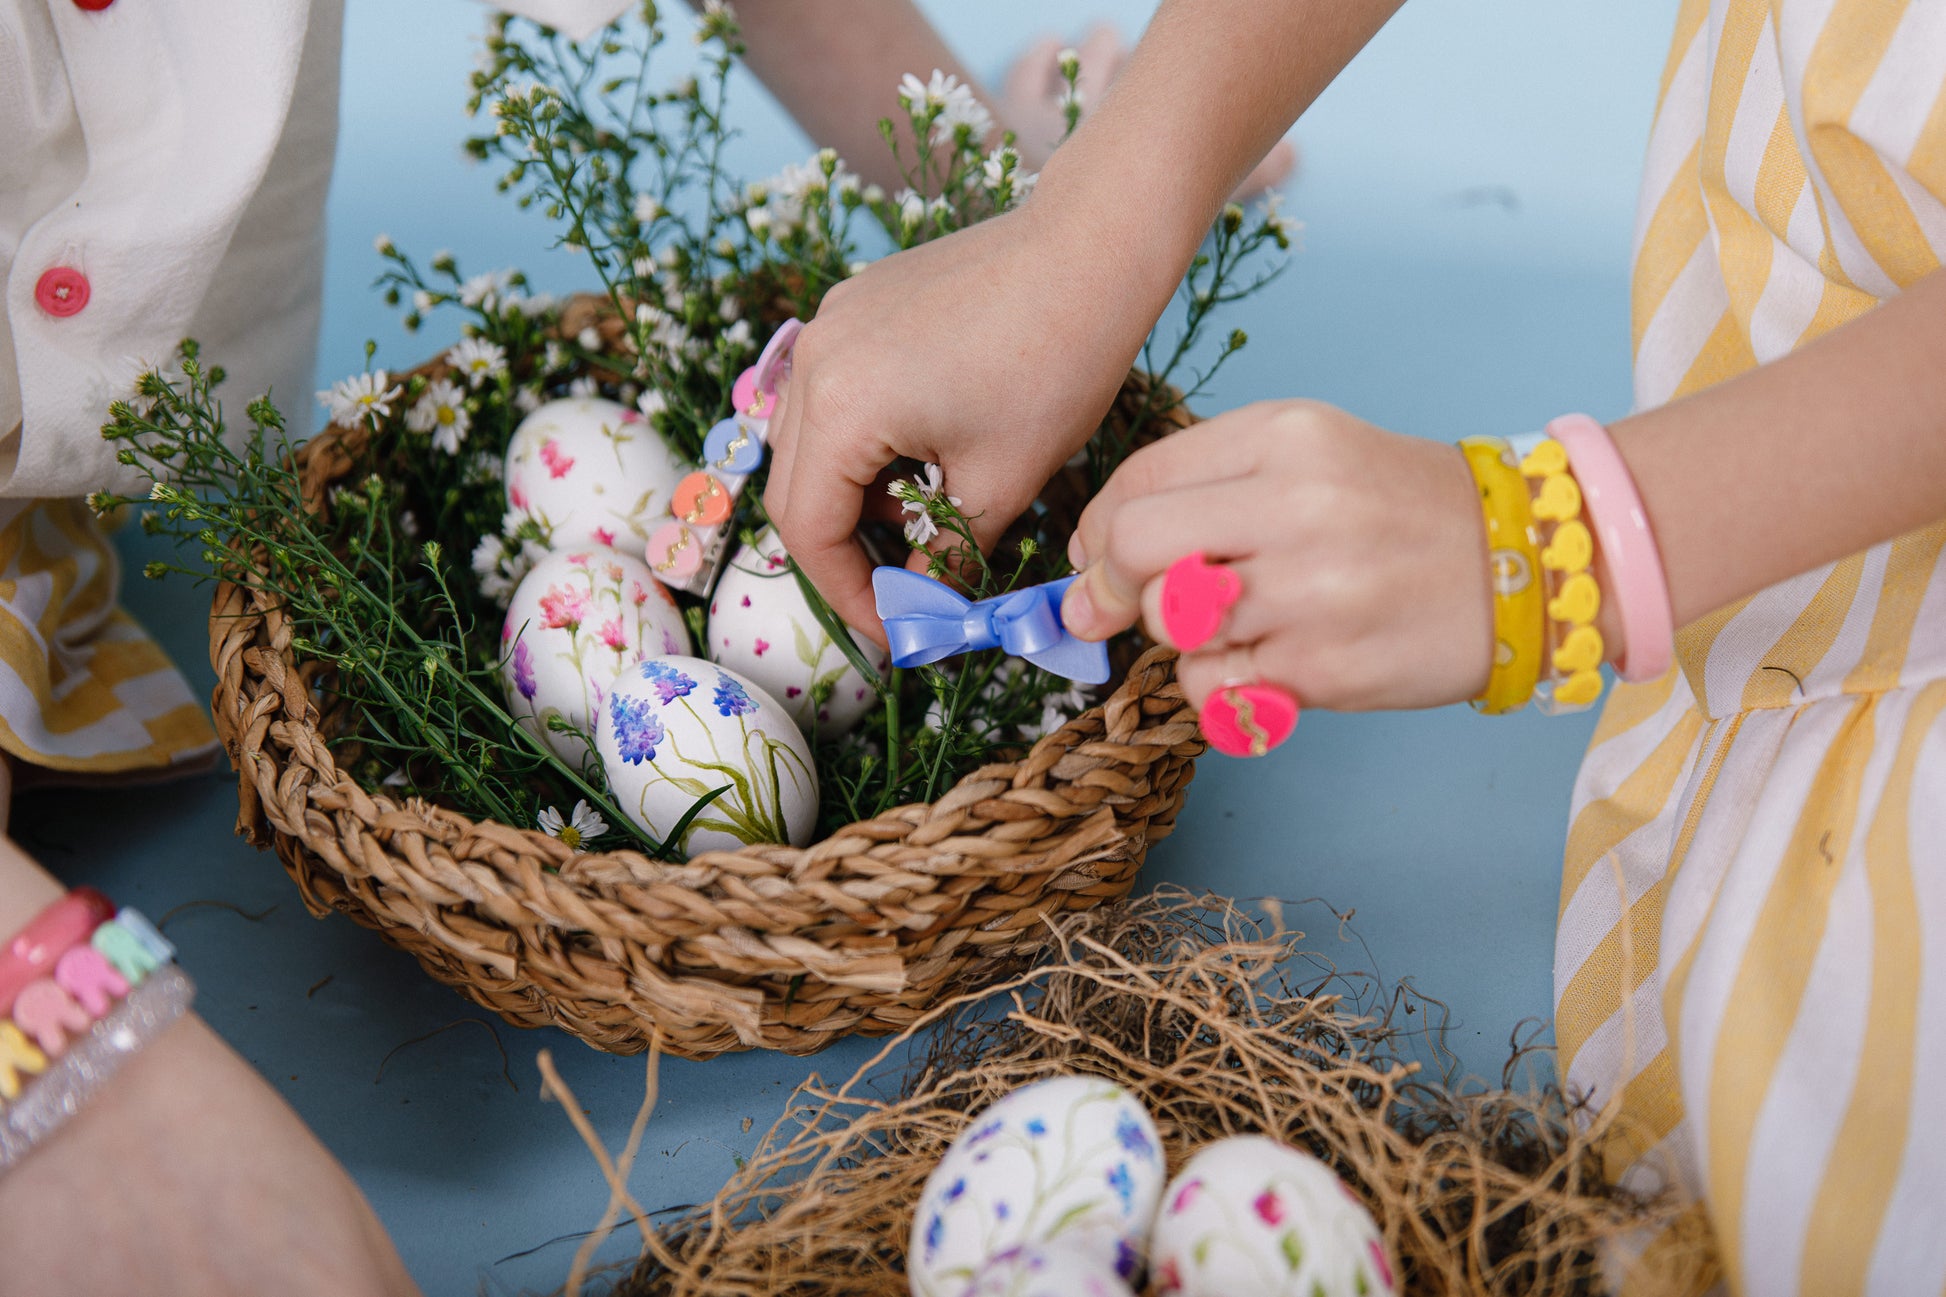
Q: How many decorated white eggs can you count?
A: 7